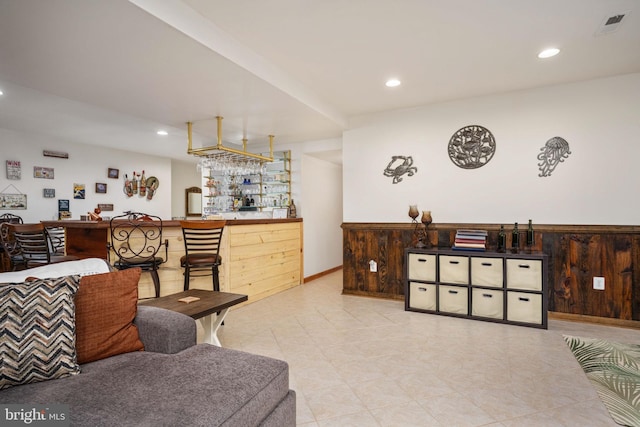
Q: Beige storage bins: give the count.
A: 8